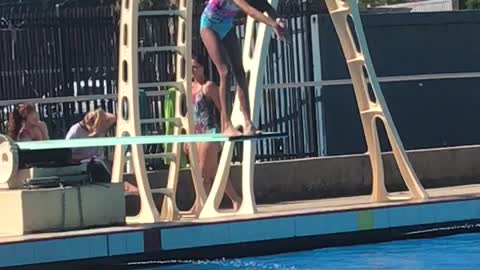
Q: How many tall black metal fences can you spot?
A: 1